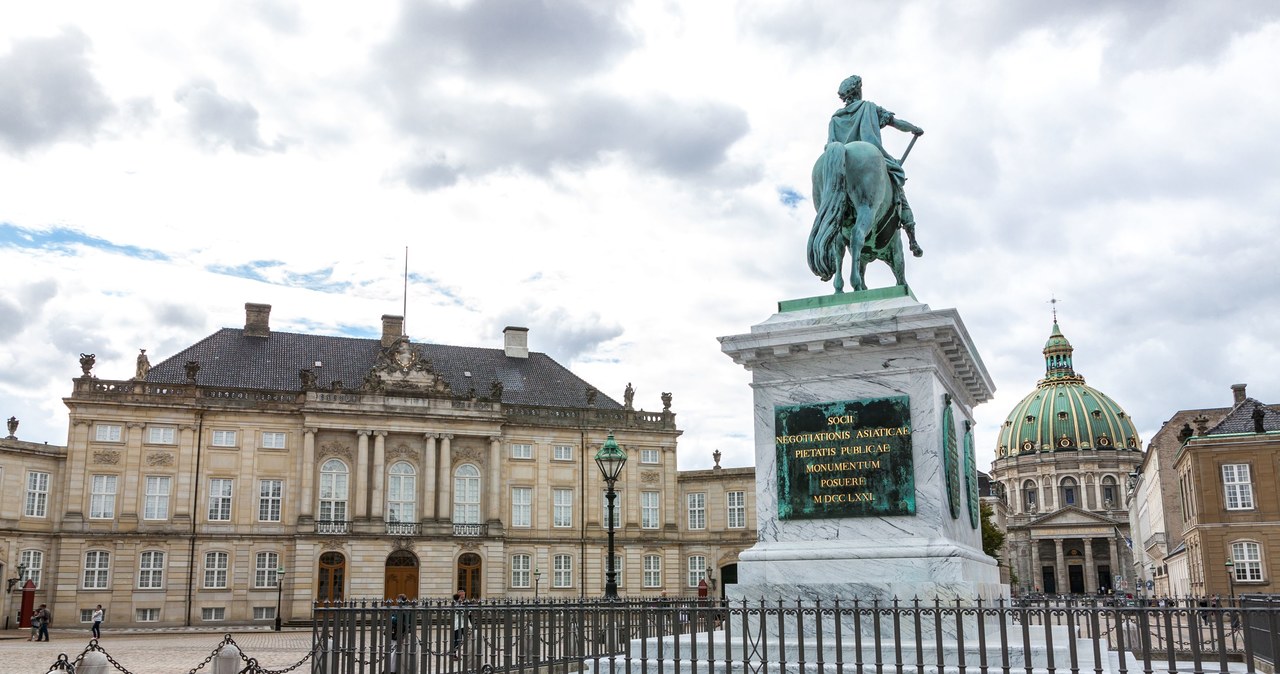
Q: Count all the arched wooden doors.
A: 3